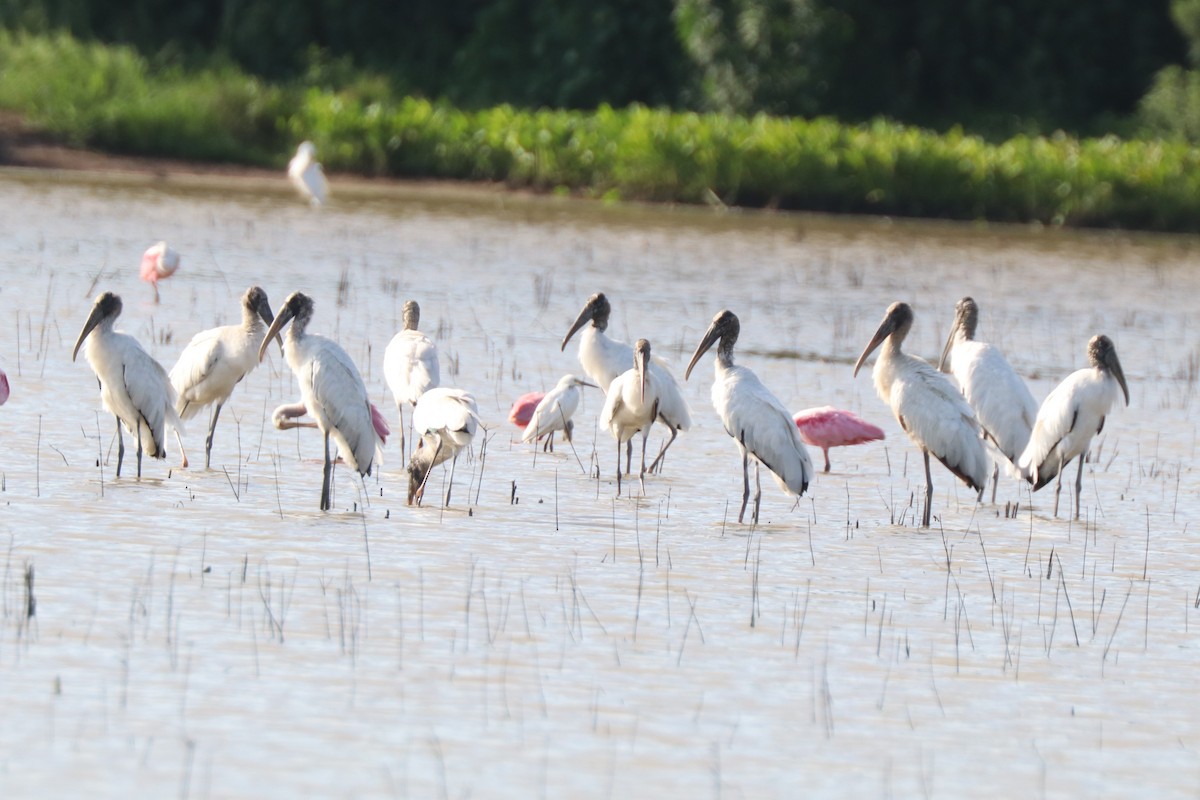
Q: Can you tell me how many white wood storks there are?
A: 11